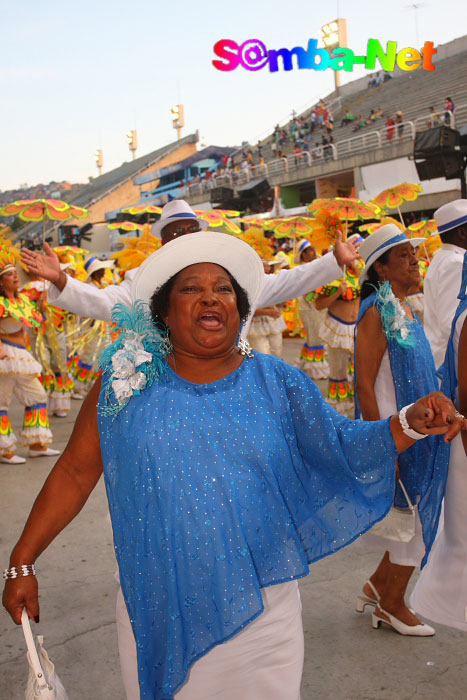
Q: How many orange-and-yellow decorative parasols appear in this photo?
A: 11